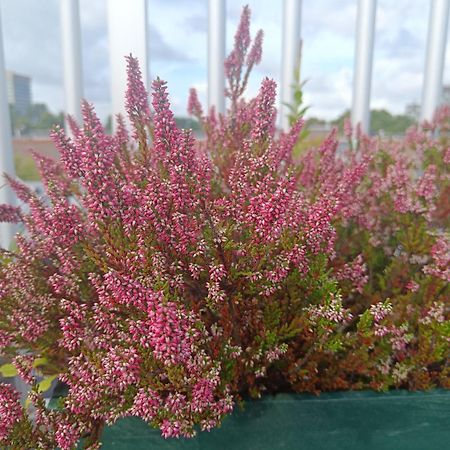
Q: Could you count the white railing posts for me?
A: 7